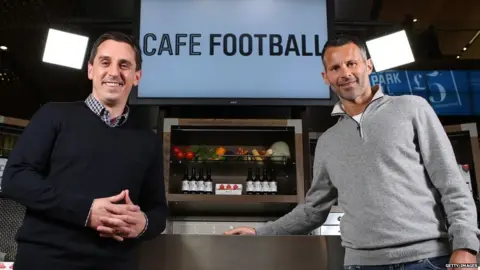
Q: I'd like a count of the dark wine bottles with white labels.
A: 8